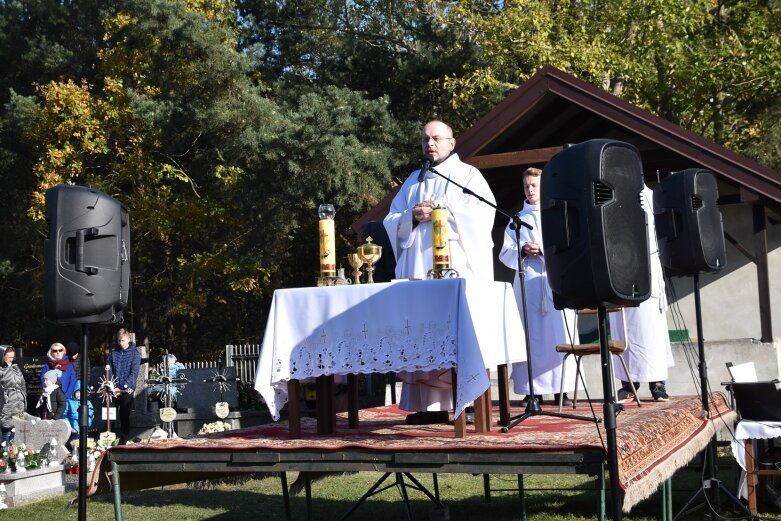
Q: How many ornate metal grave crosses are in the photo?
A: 3